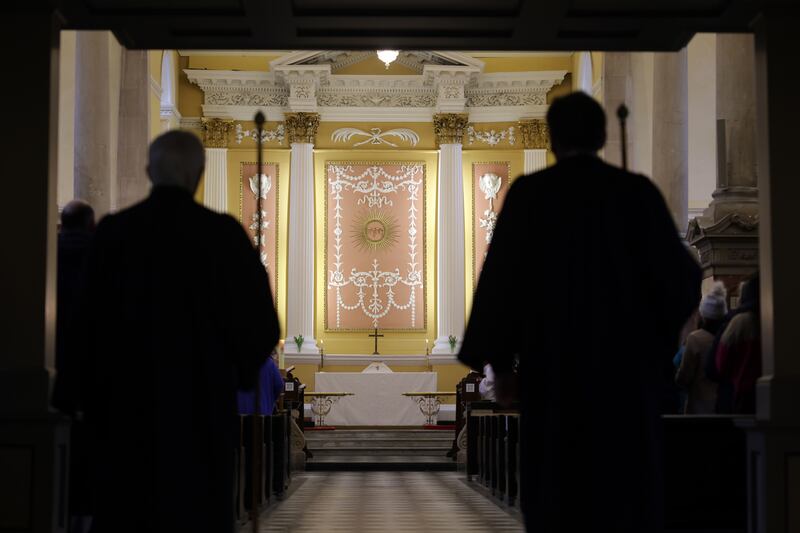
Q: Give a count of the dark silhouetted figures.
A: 2